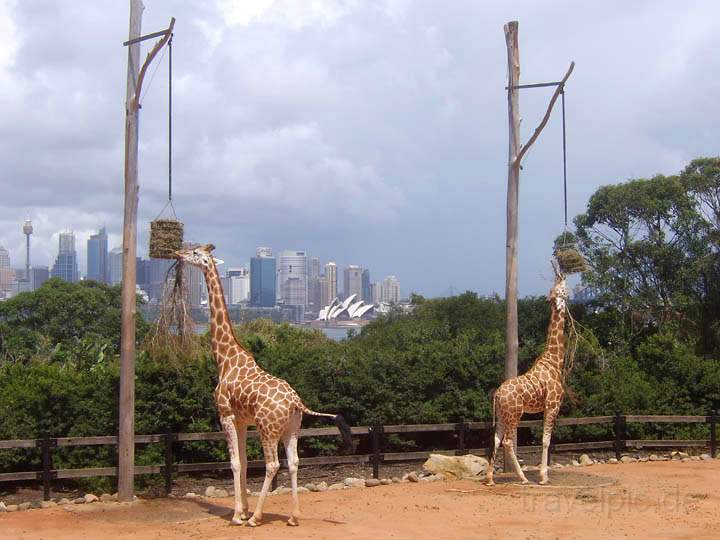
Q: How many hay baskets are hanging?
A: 2